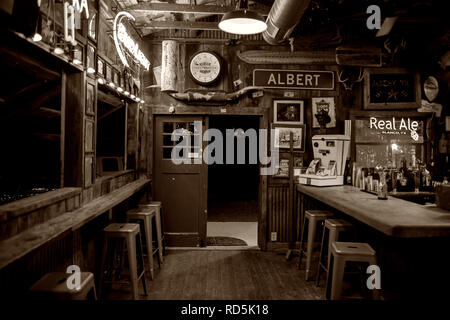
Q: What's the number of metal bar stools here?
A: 7